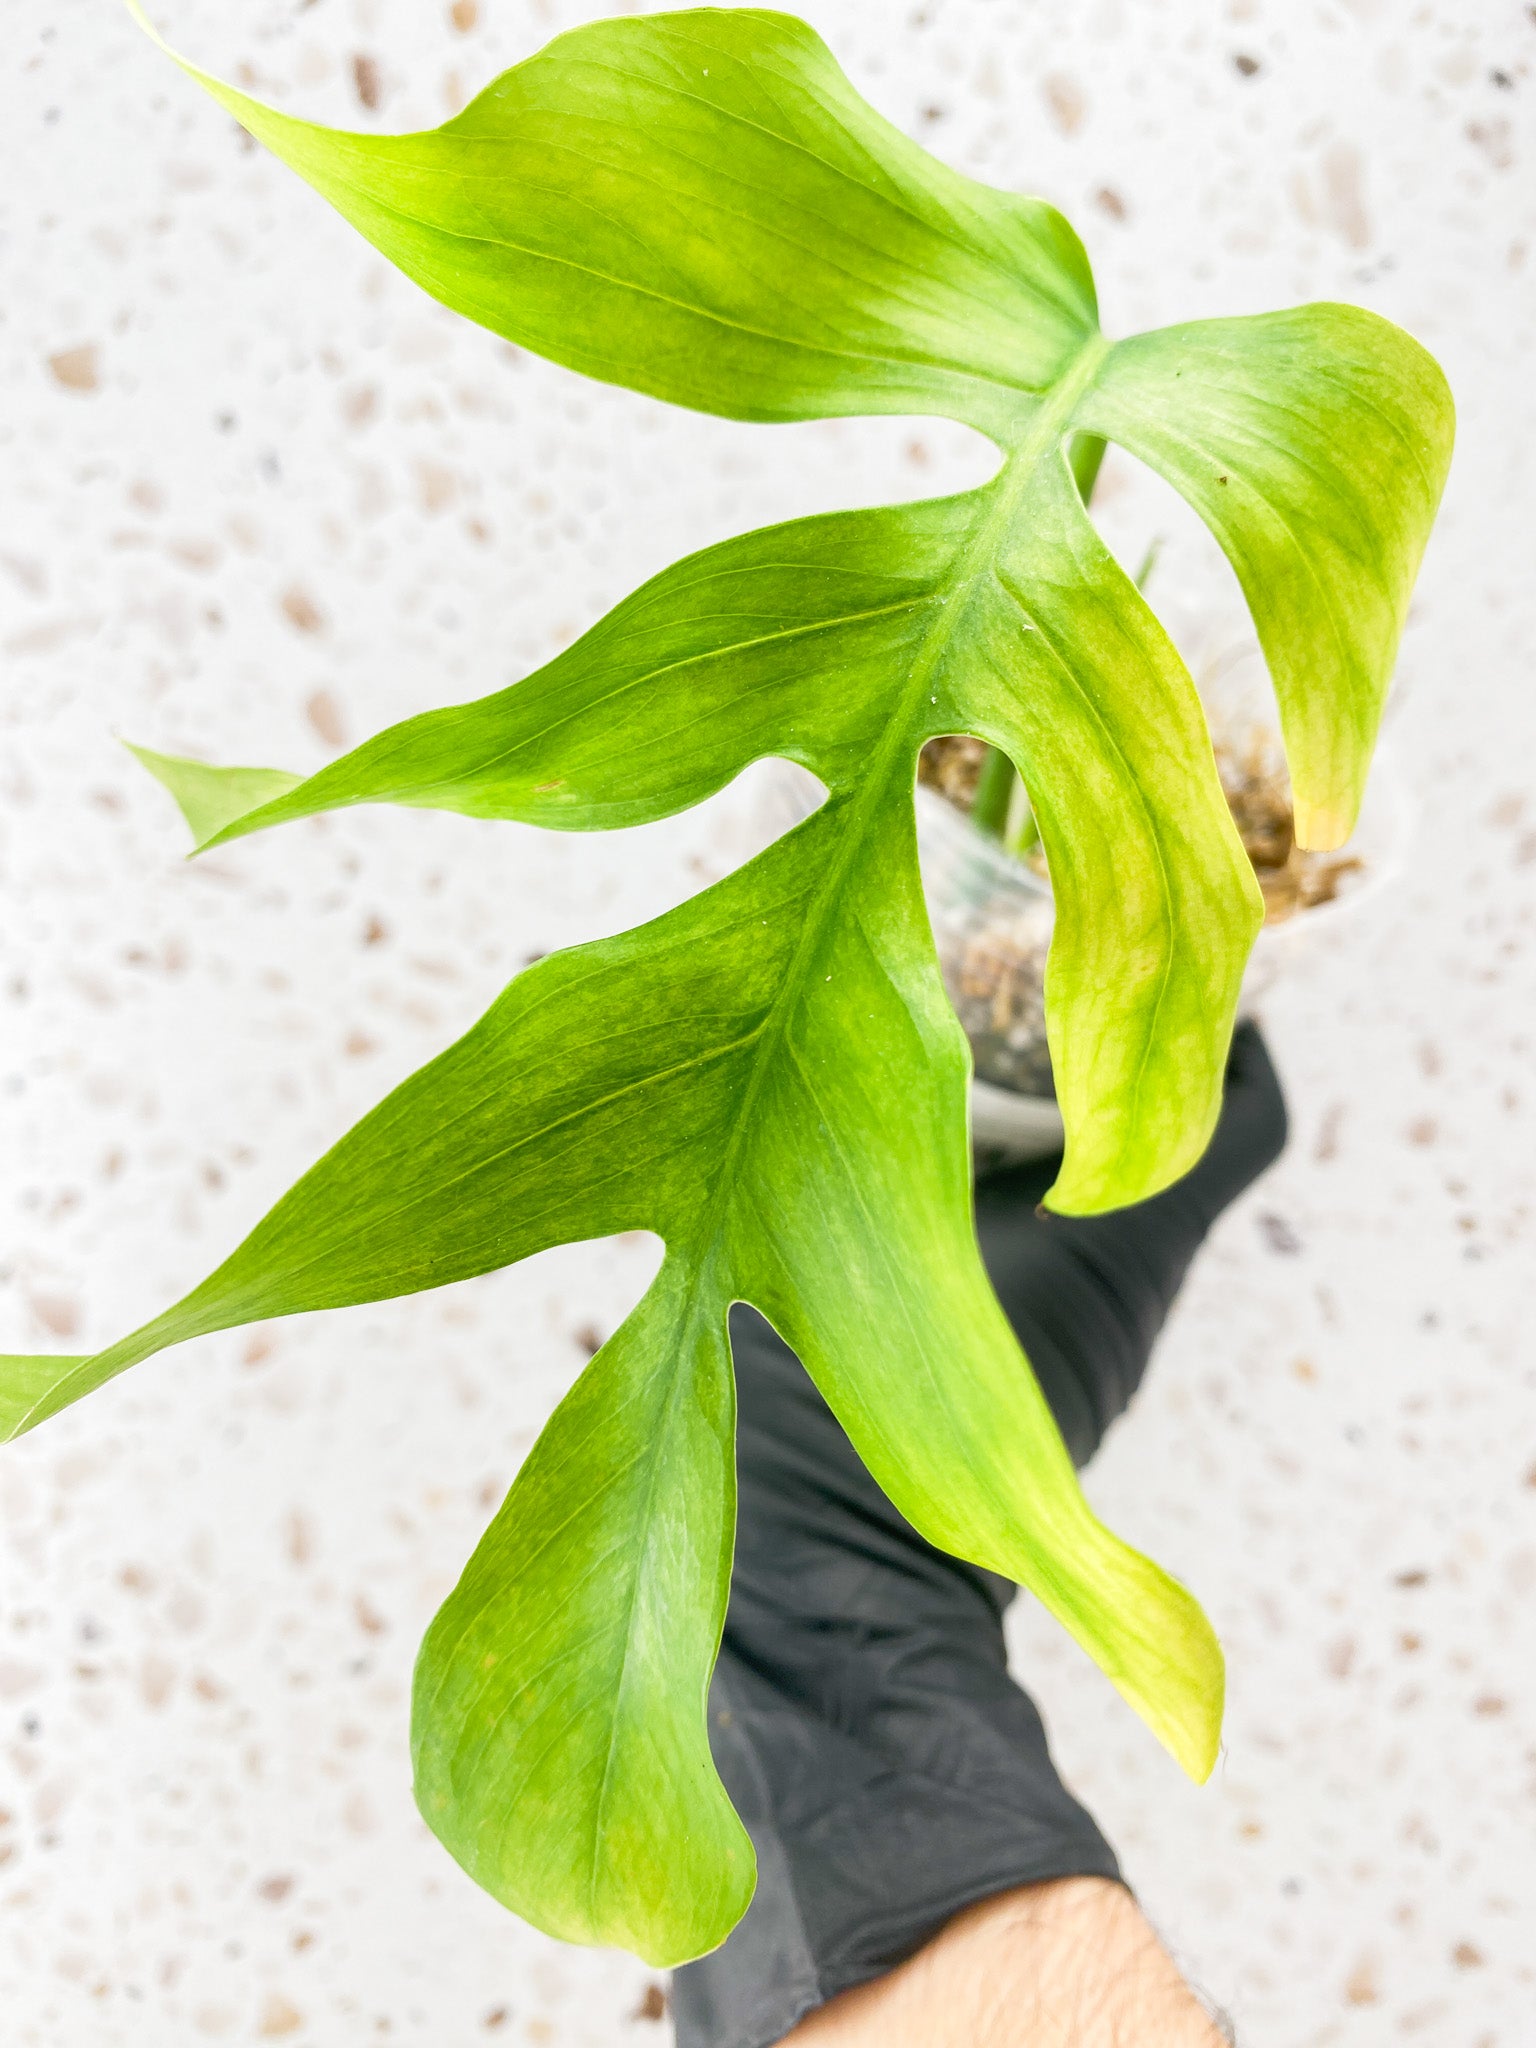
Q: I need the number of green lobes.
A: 7